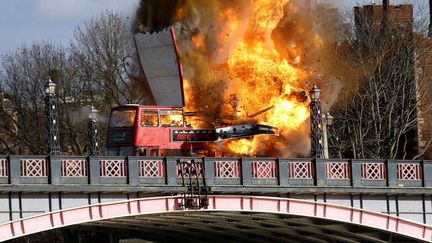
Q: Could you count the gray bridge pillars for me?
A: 12